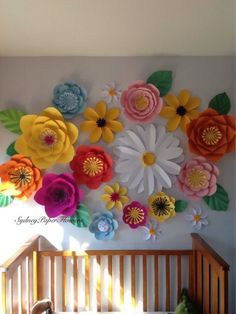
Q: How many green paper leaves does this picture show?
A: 8